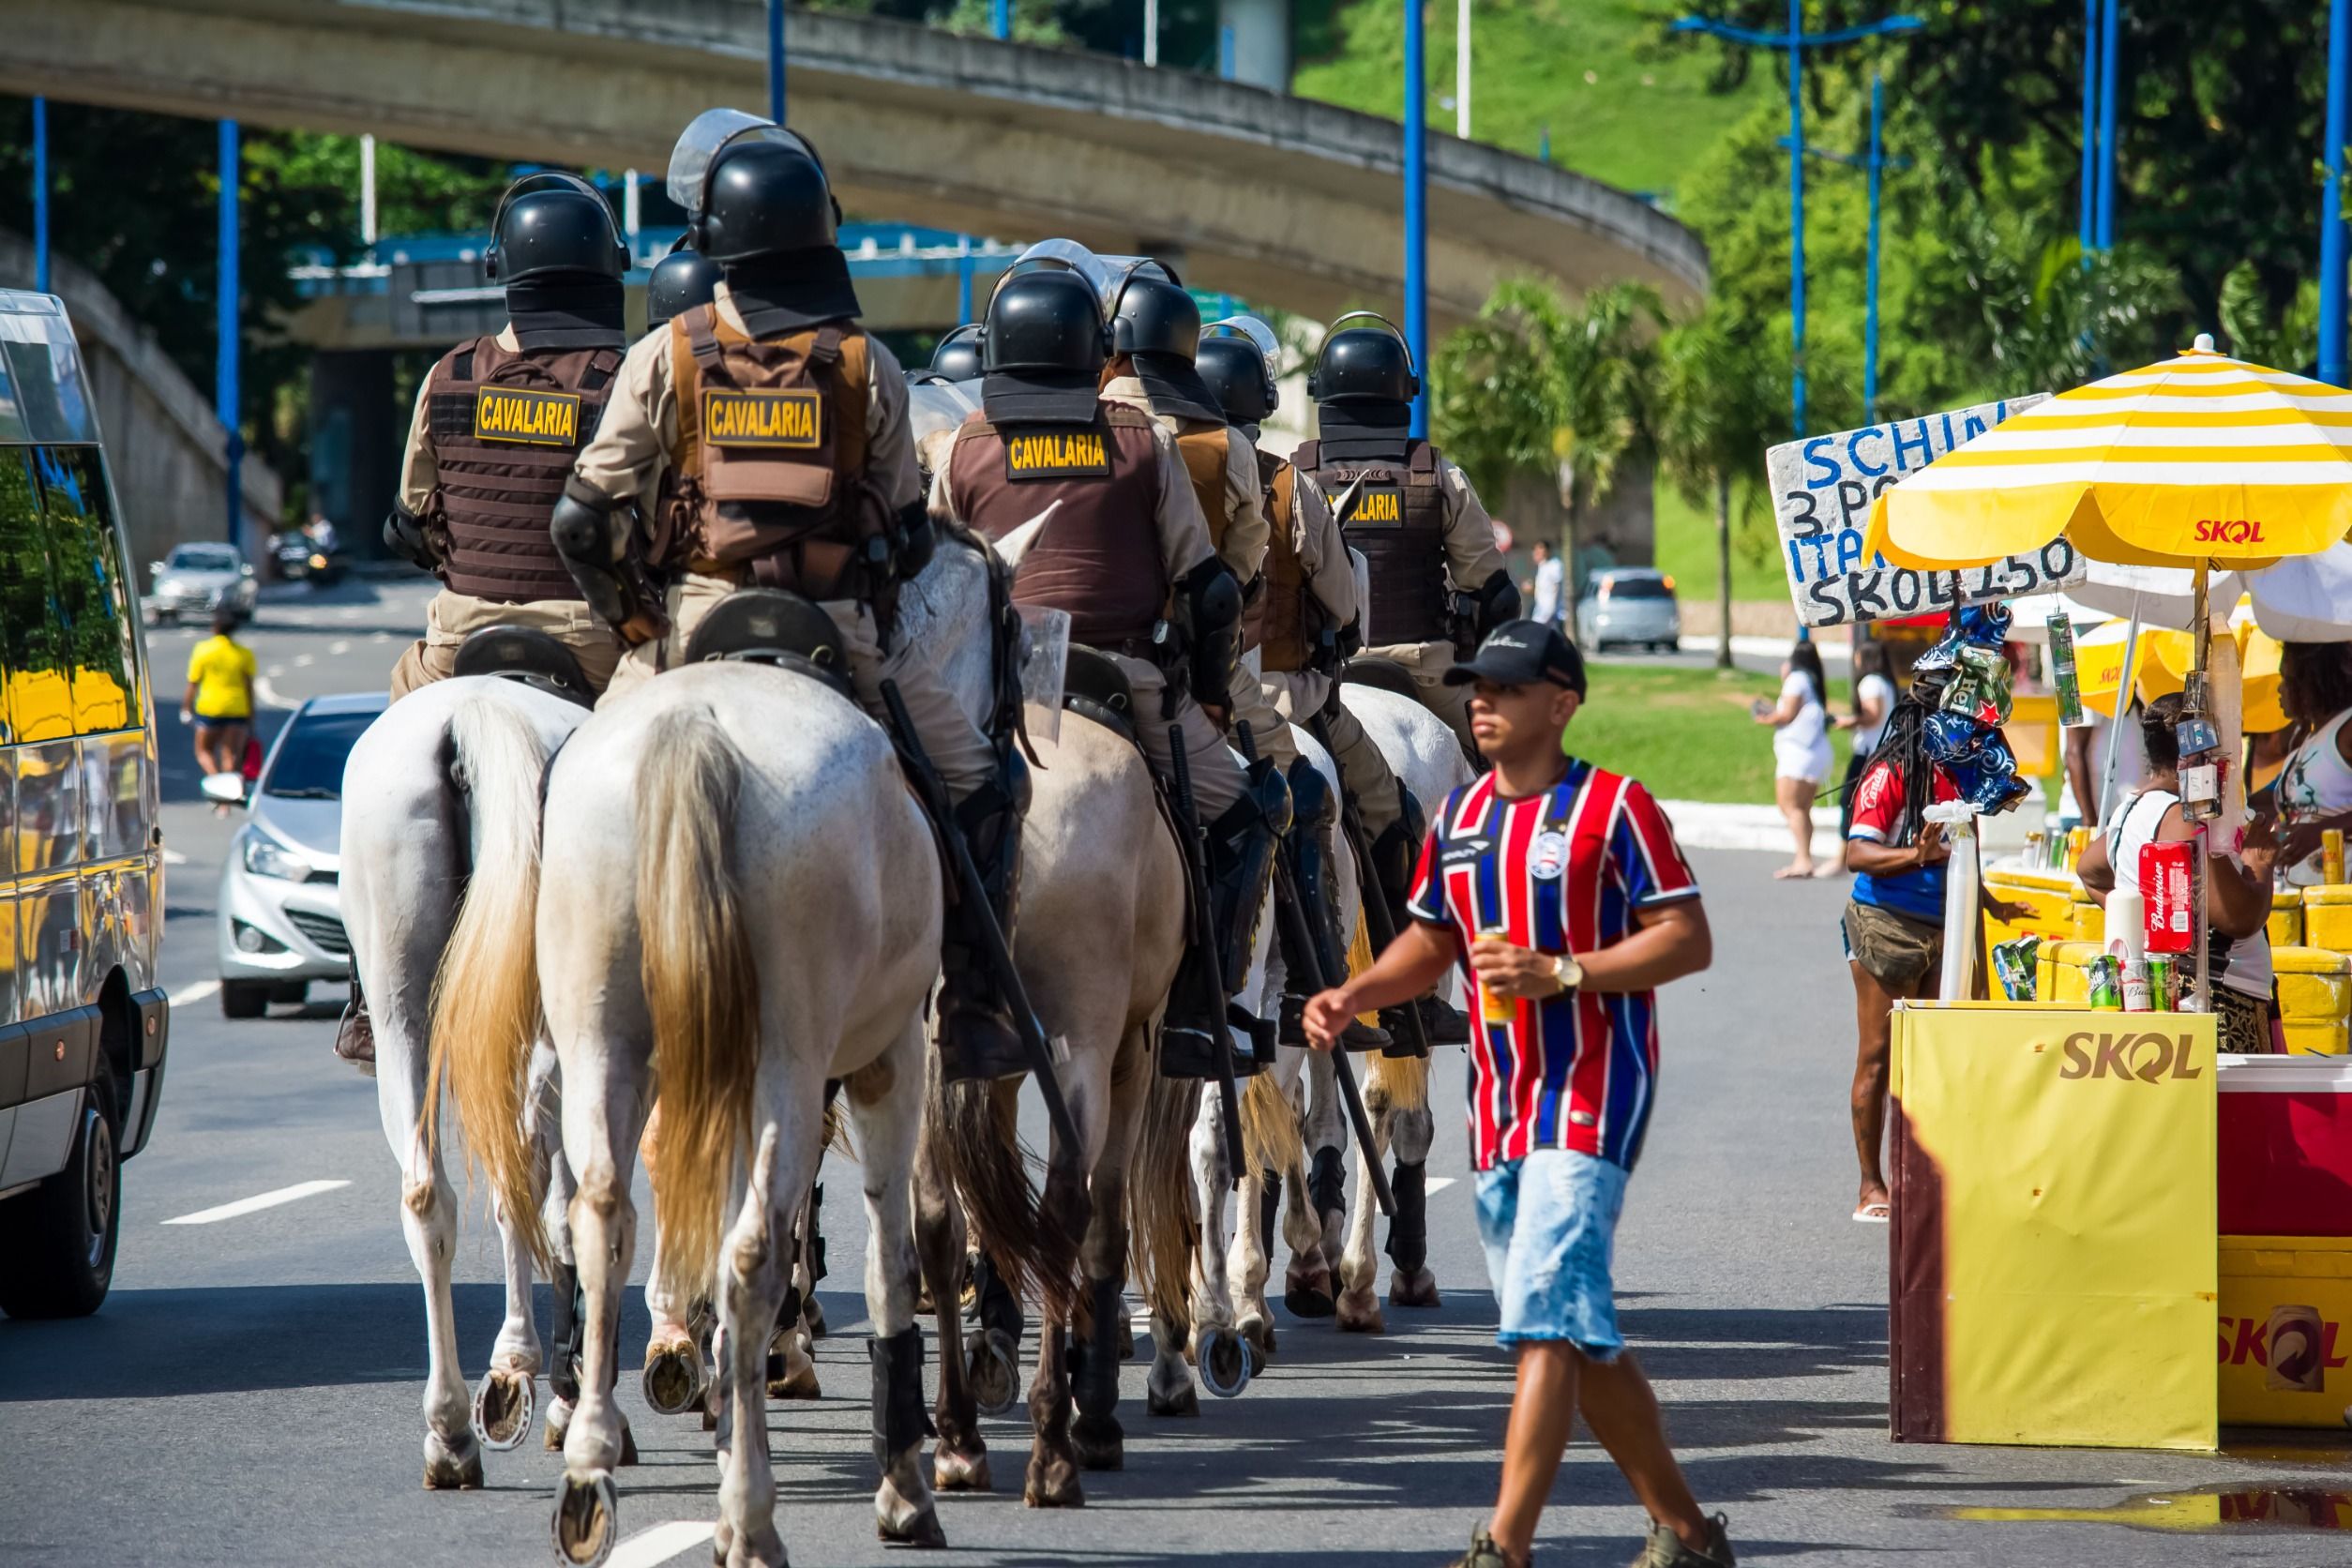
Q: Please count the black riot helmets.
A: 8